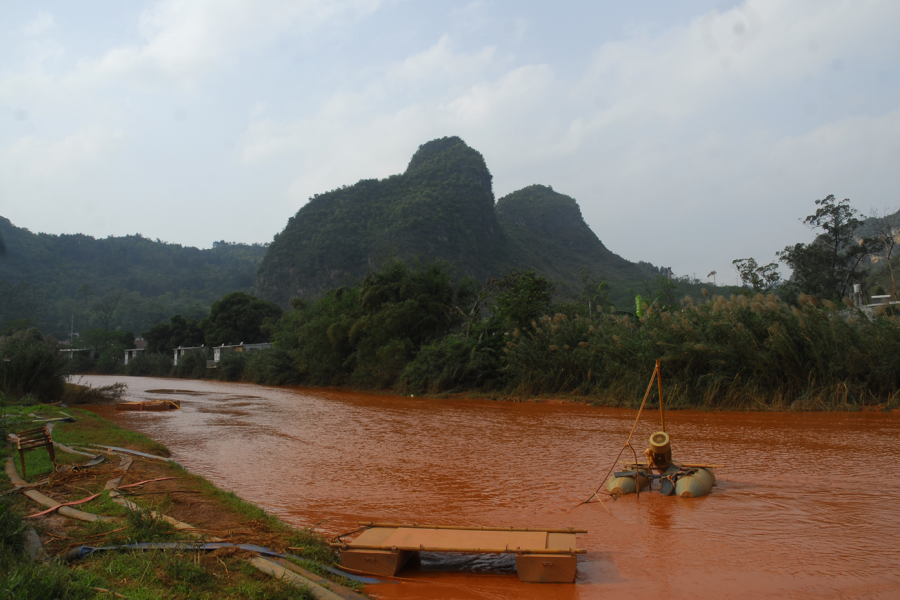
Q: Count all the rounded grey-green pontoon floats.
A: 2